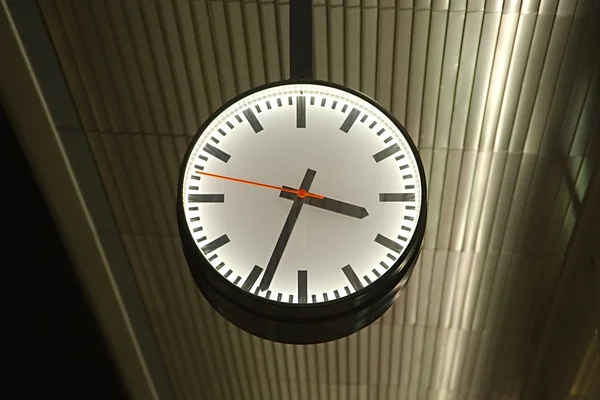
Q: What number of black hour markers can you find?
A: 12